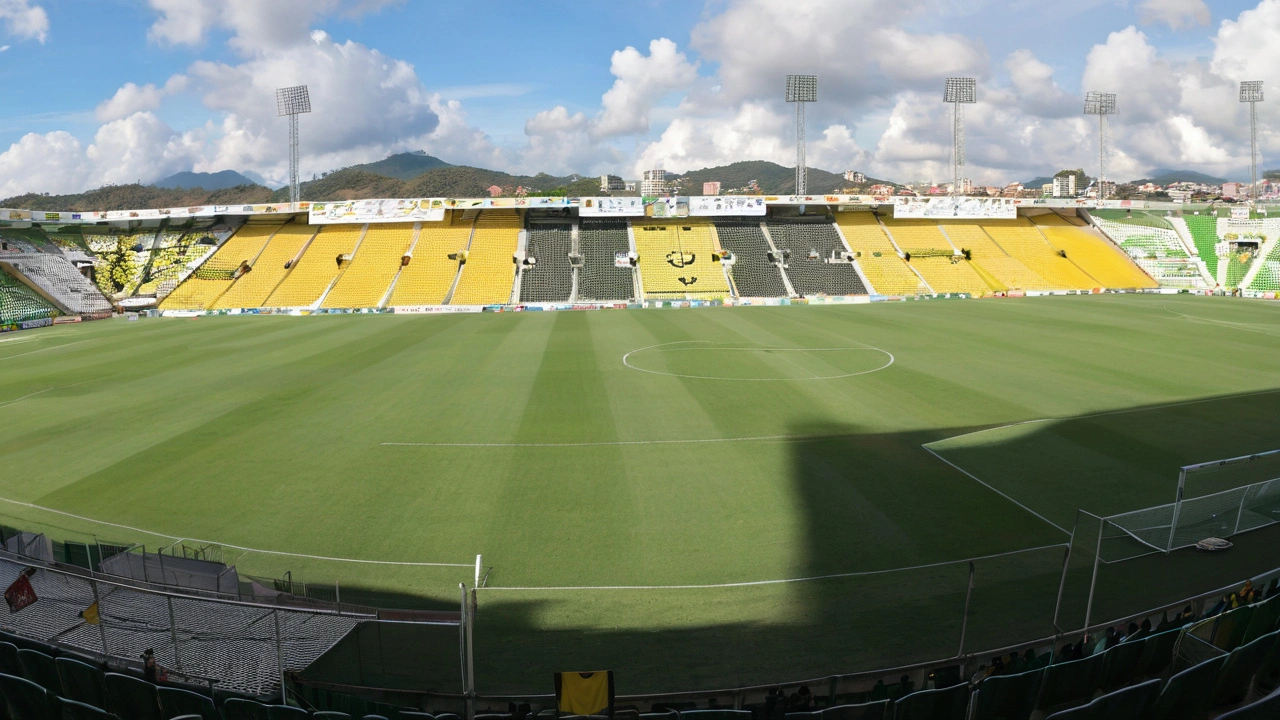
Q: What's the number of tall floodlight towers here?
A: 5